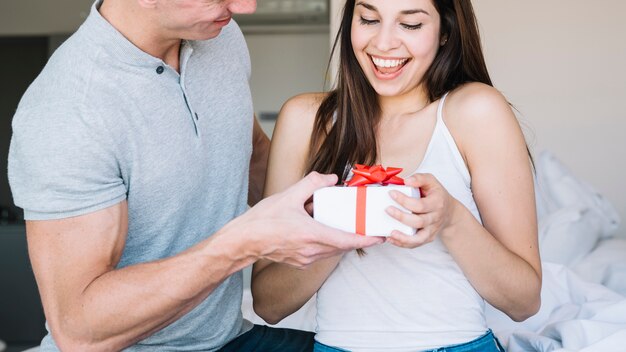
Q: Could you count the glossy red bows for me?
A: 1